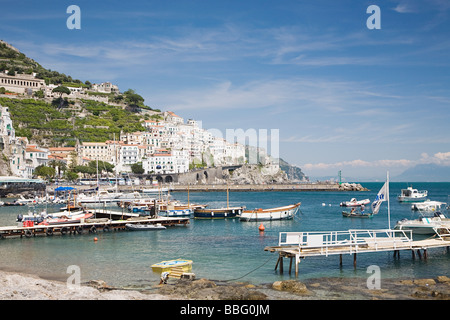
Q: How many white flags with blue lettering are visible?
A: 1